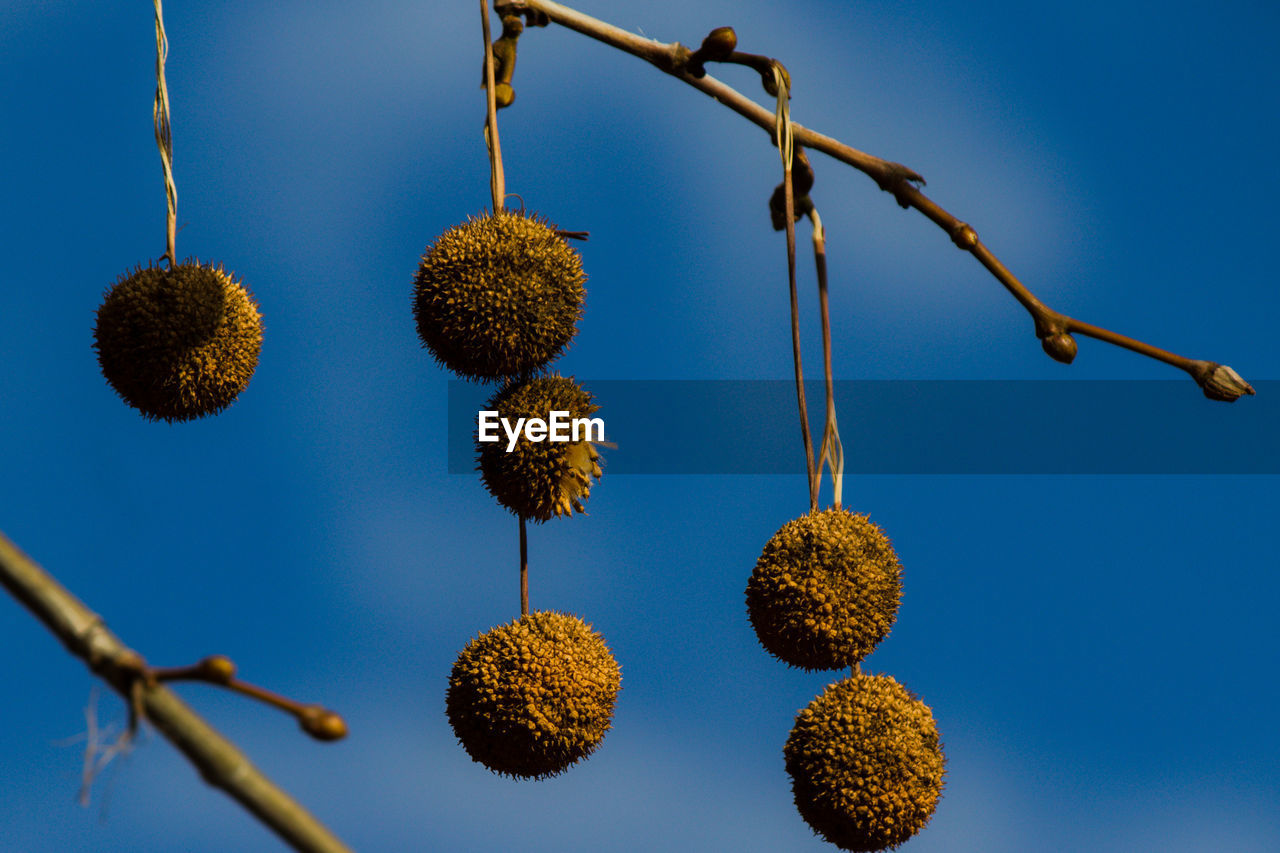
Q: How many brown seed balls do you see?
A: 6